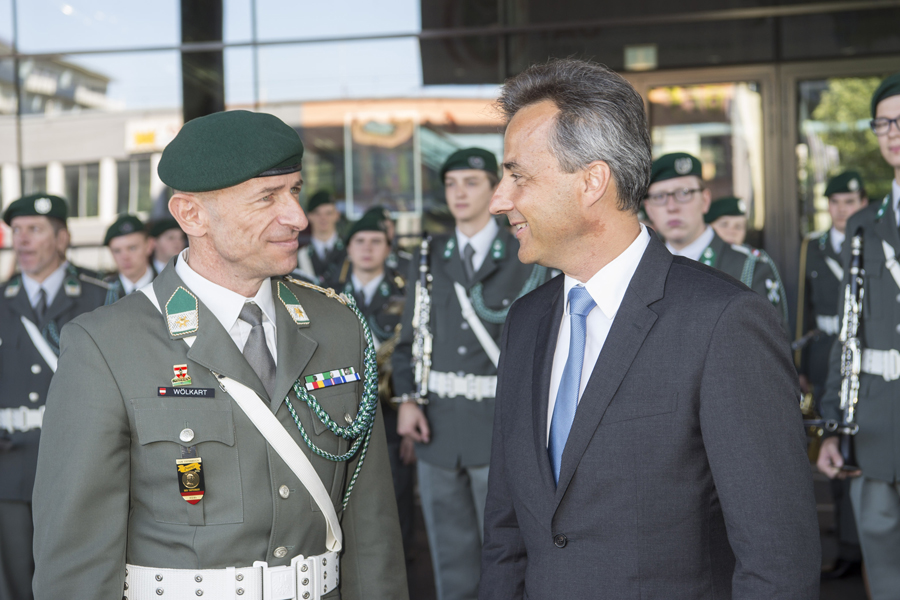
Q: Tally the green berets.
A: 12